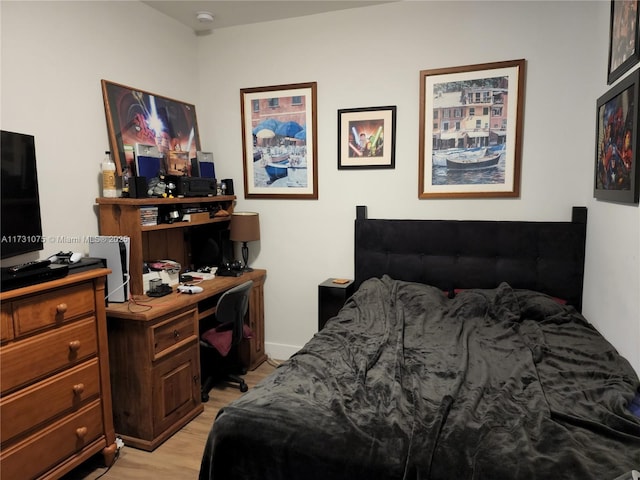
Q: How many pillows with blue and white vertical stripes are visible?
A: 0